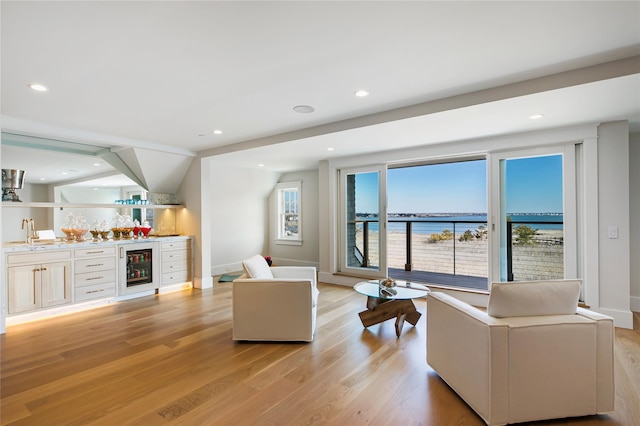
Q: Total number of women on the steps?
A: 0